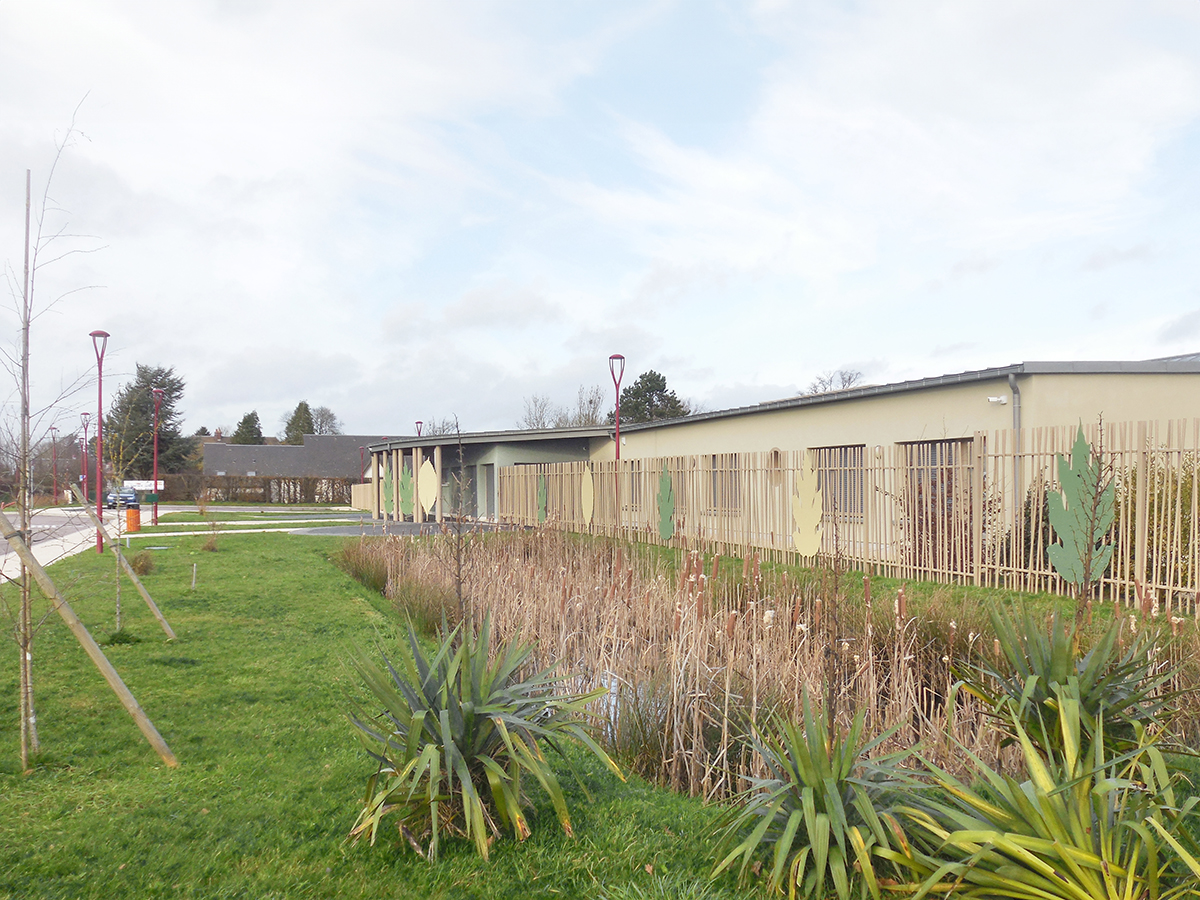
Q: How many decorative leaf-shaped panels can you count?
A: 8